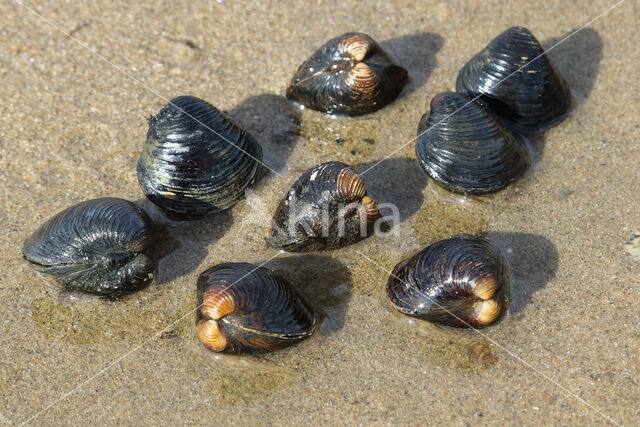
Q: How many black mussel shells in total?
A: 8